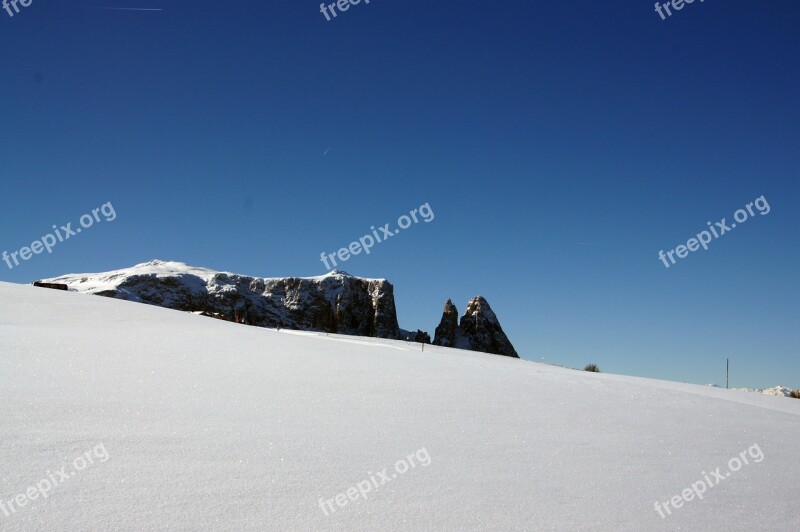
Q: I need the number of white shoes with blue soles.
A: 0